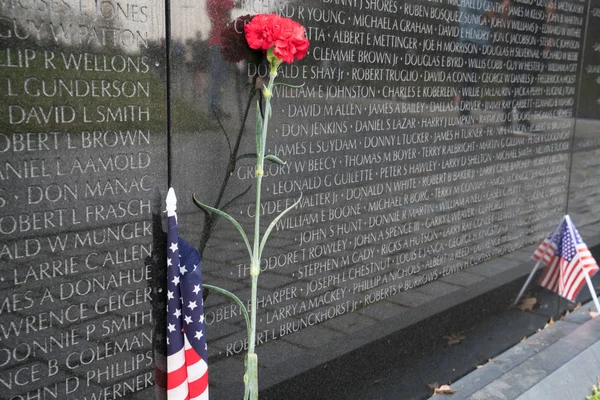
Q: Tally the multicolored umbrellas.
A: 0